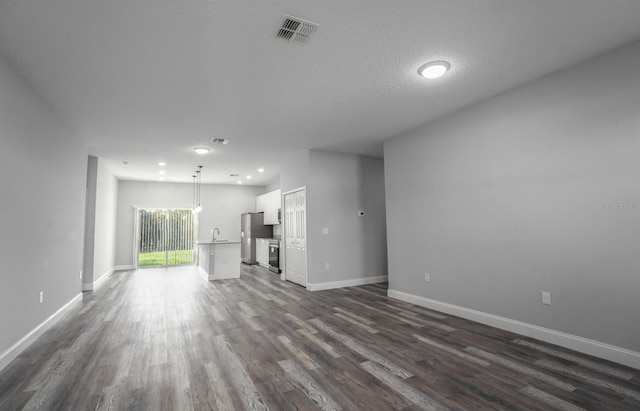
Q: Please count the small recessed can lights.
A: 6